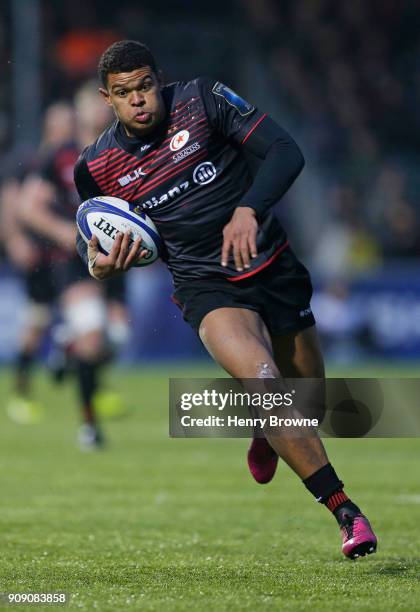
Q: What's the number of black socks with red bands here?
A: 1